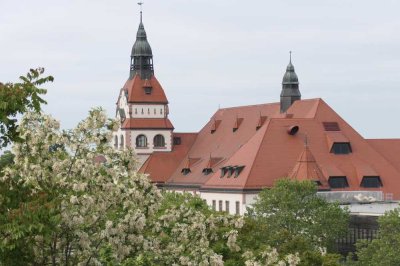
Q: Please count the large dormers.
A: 3